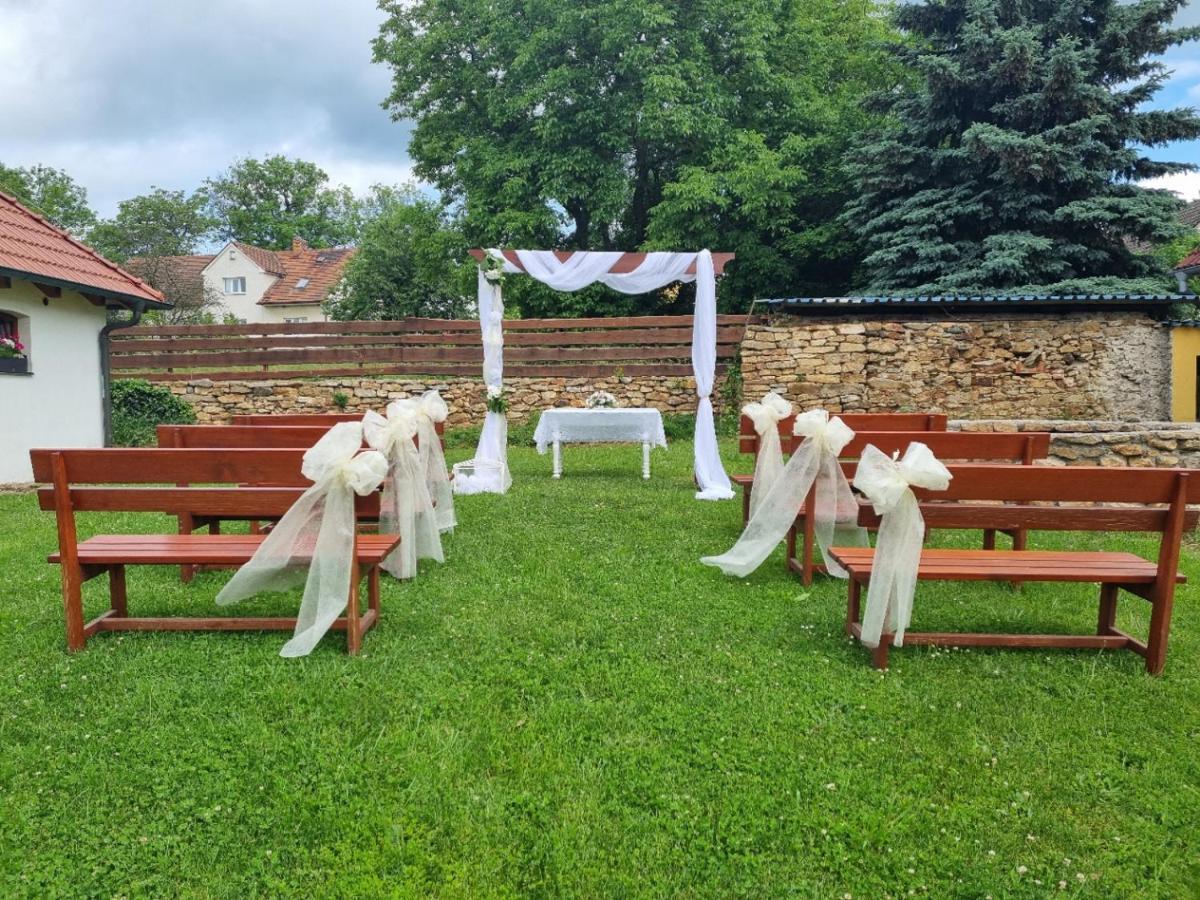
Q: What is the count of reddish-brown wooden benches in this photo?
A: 6